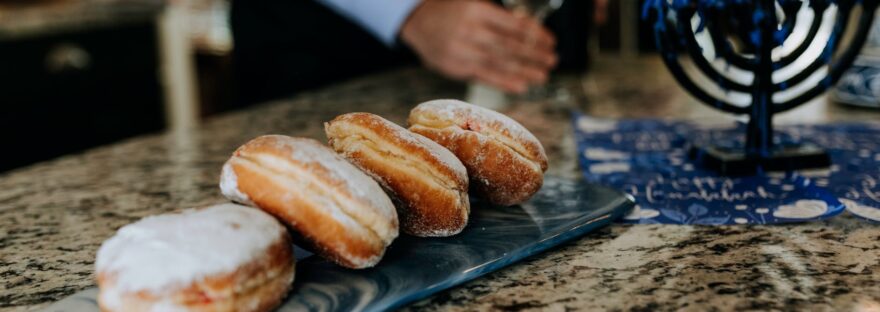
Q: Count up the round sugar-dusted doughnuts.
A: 4